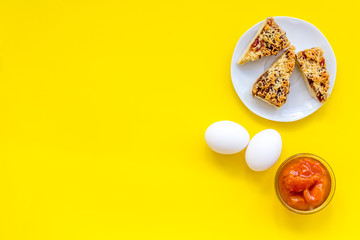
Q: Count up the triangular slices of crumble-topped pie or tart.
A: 3